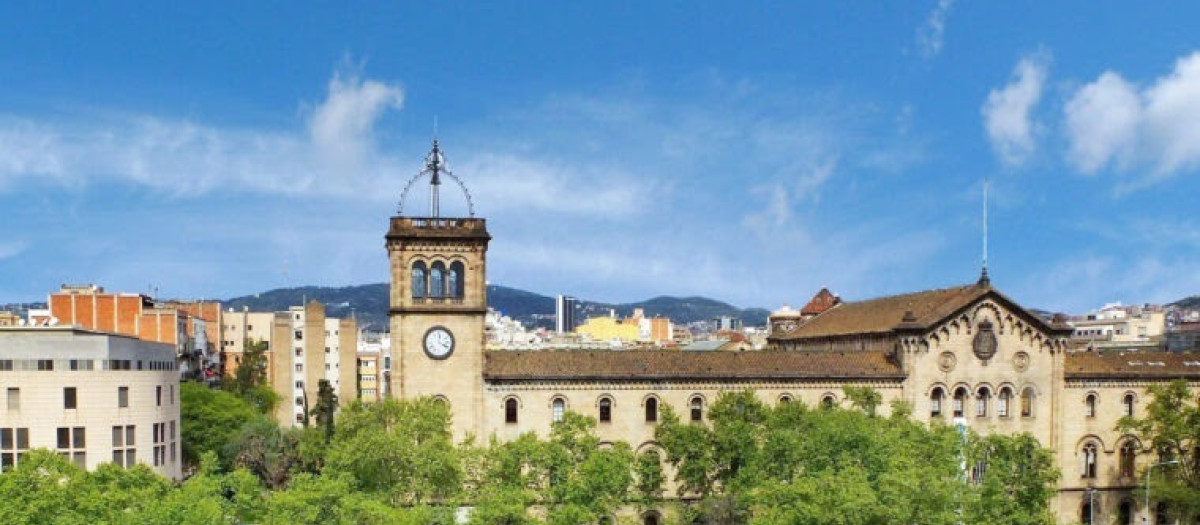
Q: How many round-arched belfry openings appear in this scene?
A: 3